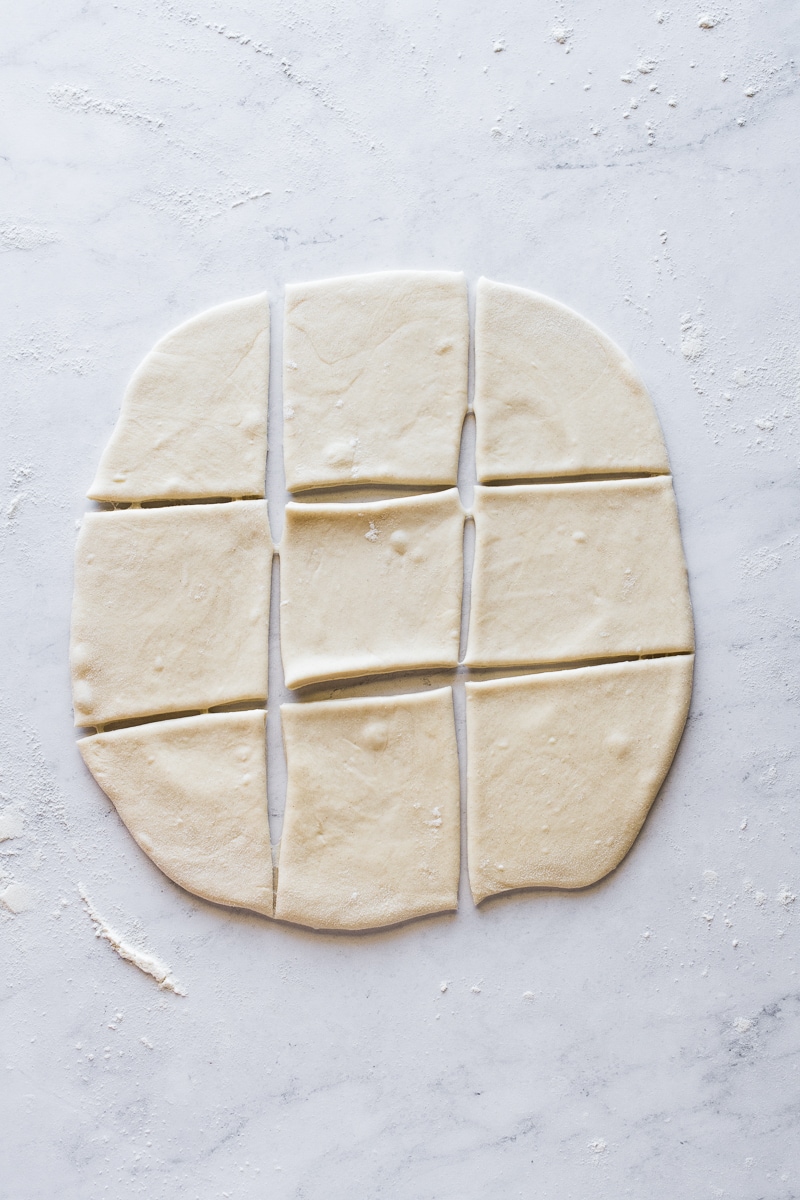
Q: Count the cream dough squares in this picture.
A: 9